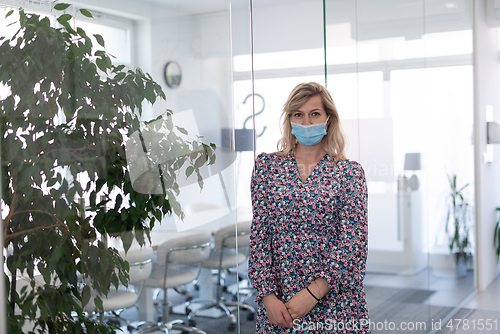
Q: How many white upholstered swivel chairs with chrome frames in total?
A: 3